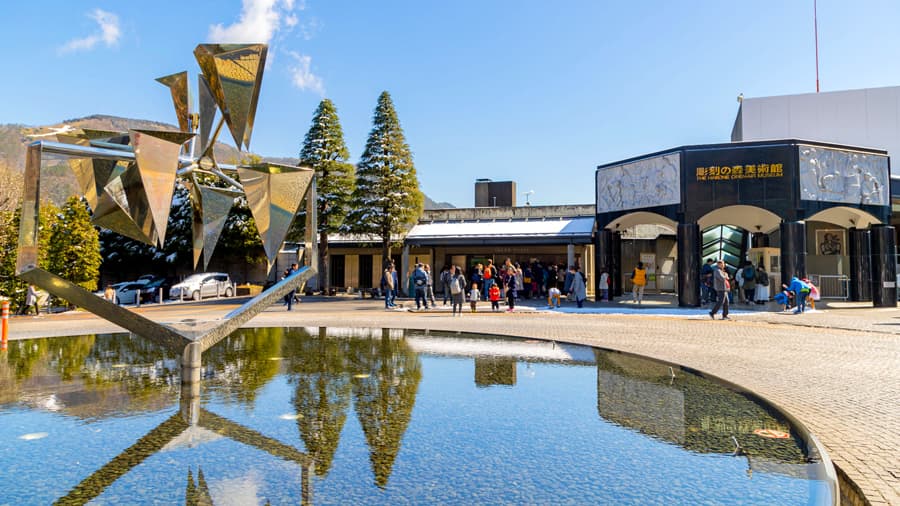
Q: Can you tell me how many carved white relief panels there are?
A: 2